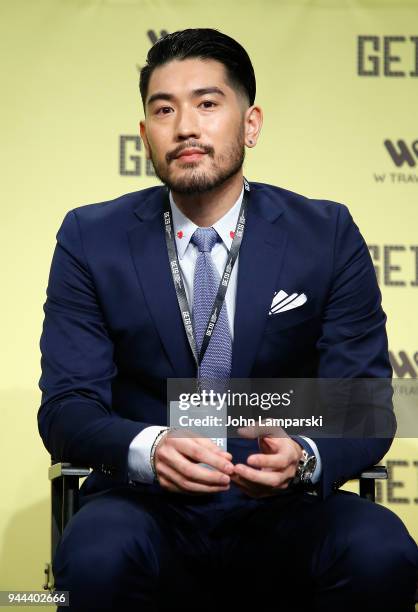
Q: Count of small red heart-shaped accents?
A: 2